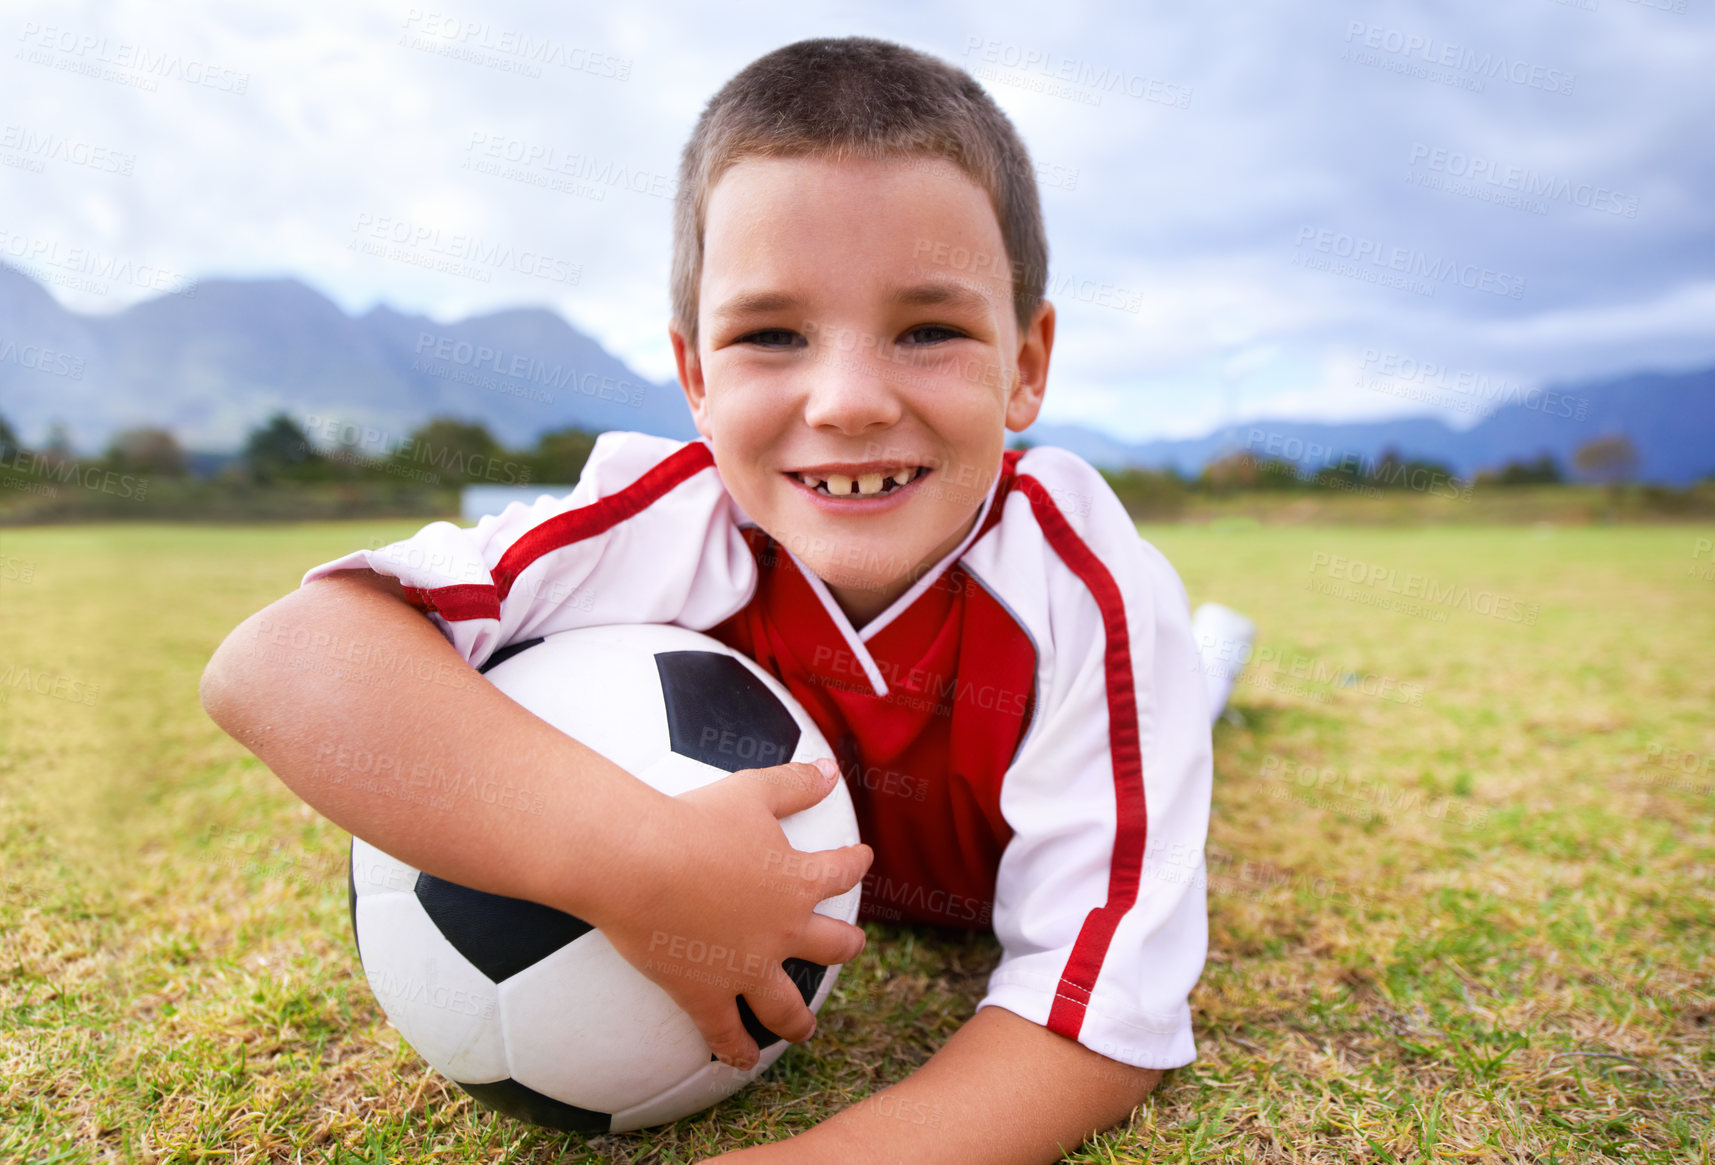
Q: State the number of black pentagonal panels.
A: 6